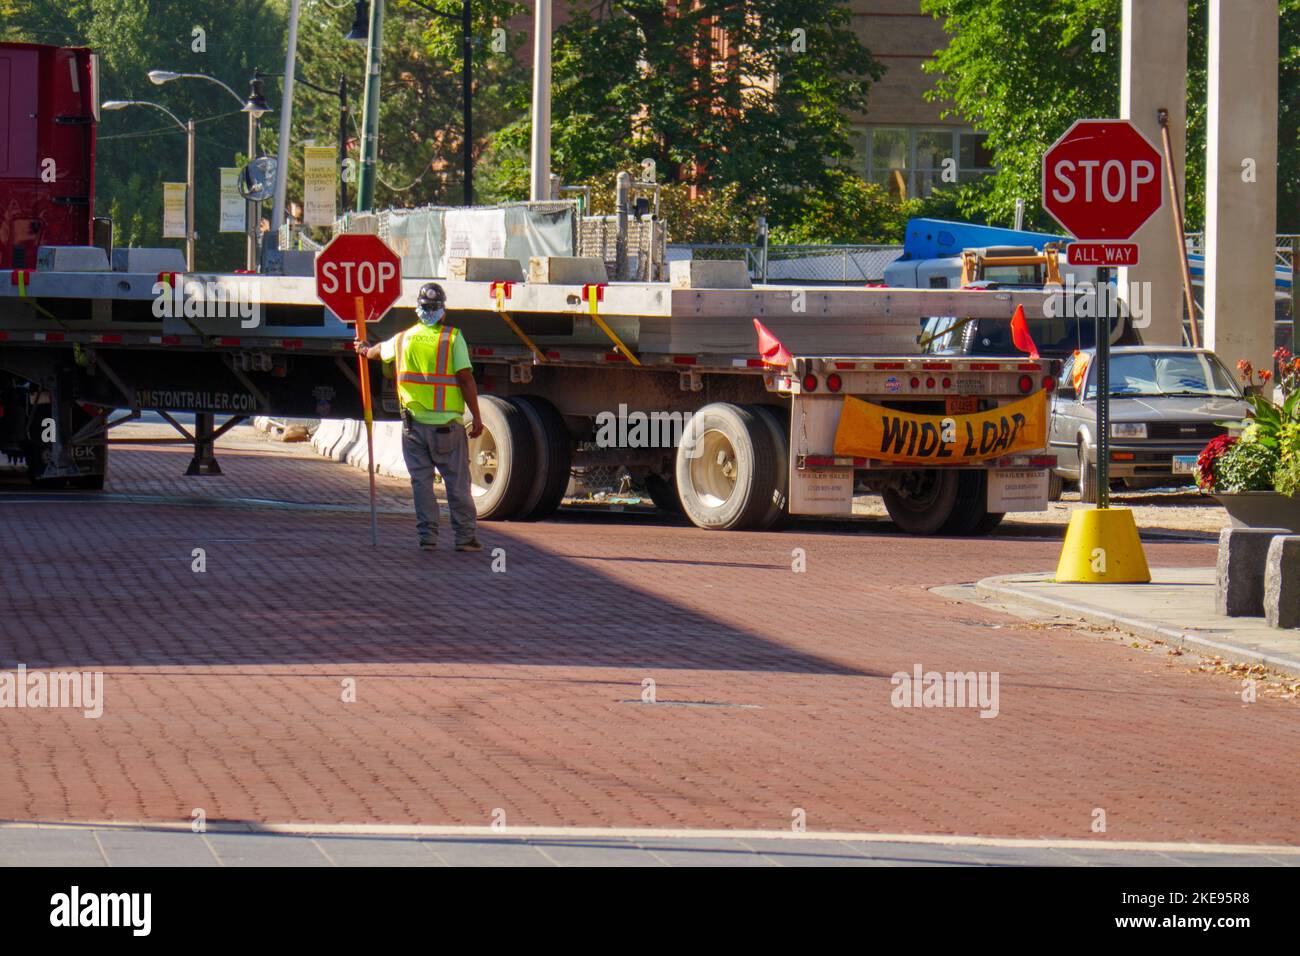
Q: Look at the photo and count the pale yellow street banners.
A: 3